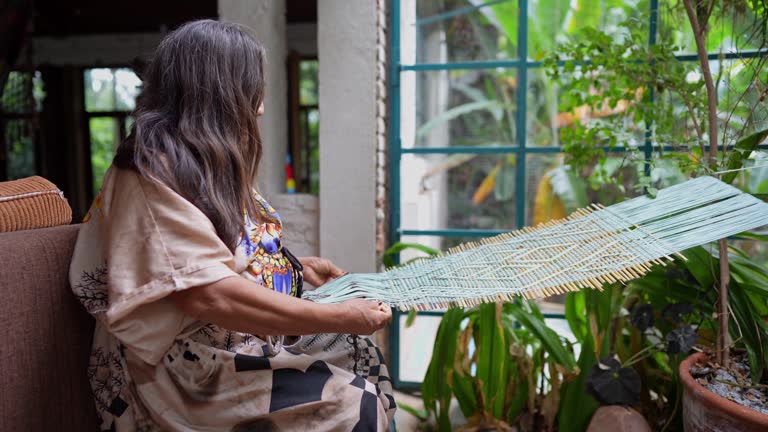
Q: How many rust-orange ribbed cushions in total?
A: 1